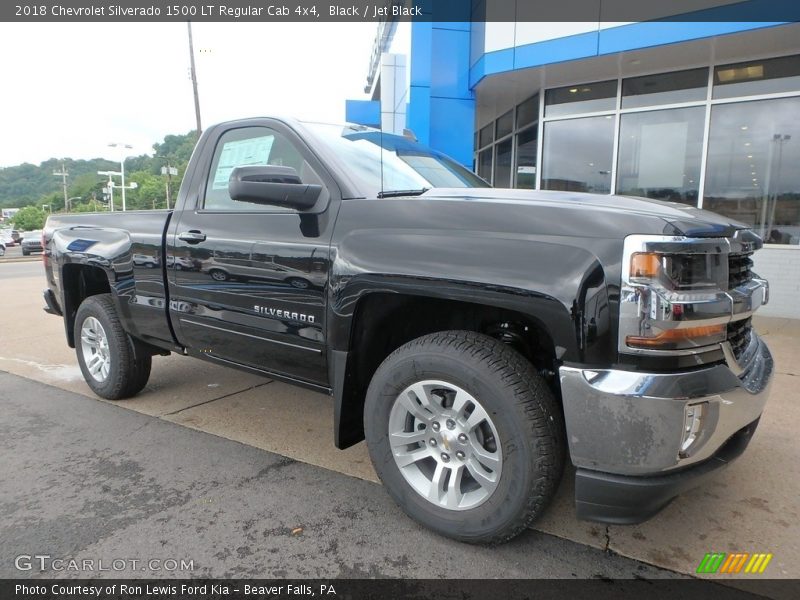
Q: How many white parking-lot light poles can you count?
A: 2